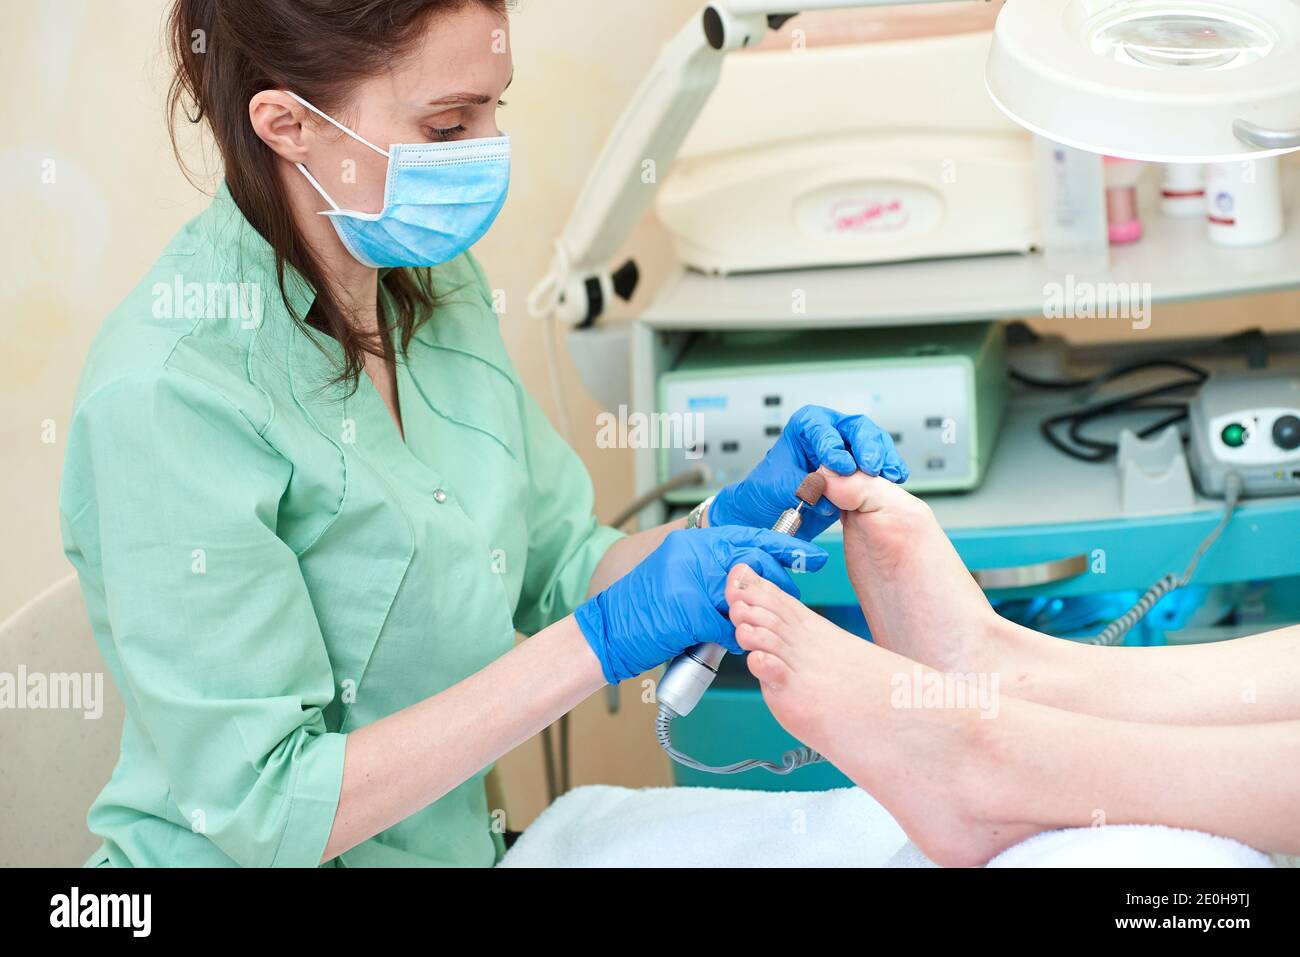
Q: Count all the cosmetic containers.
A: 4